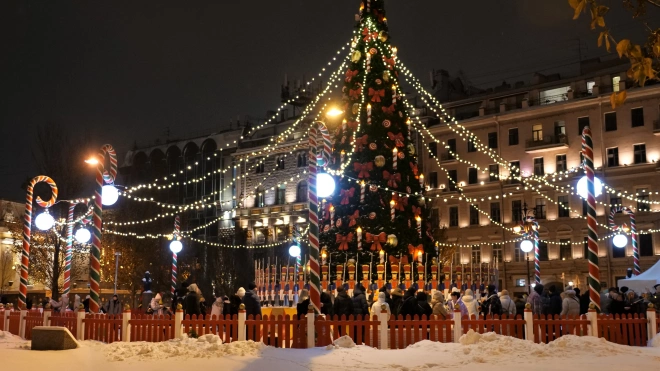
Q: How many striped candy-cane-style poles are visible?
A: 9